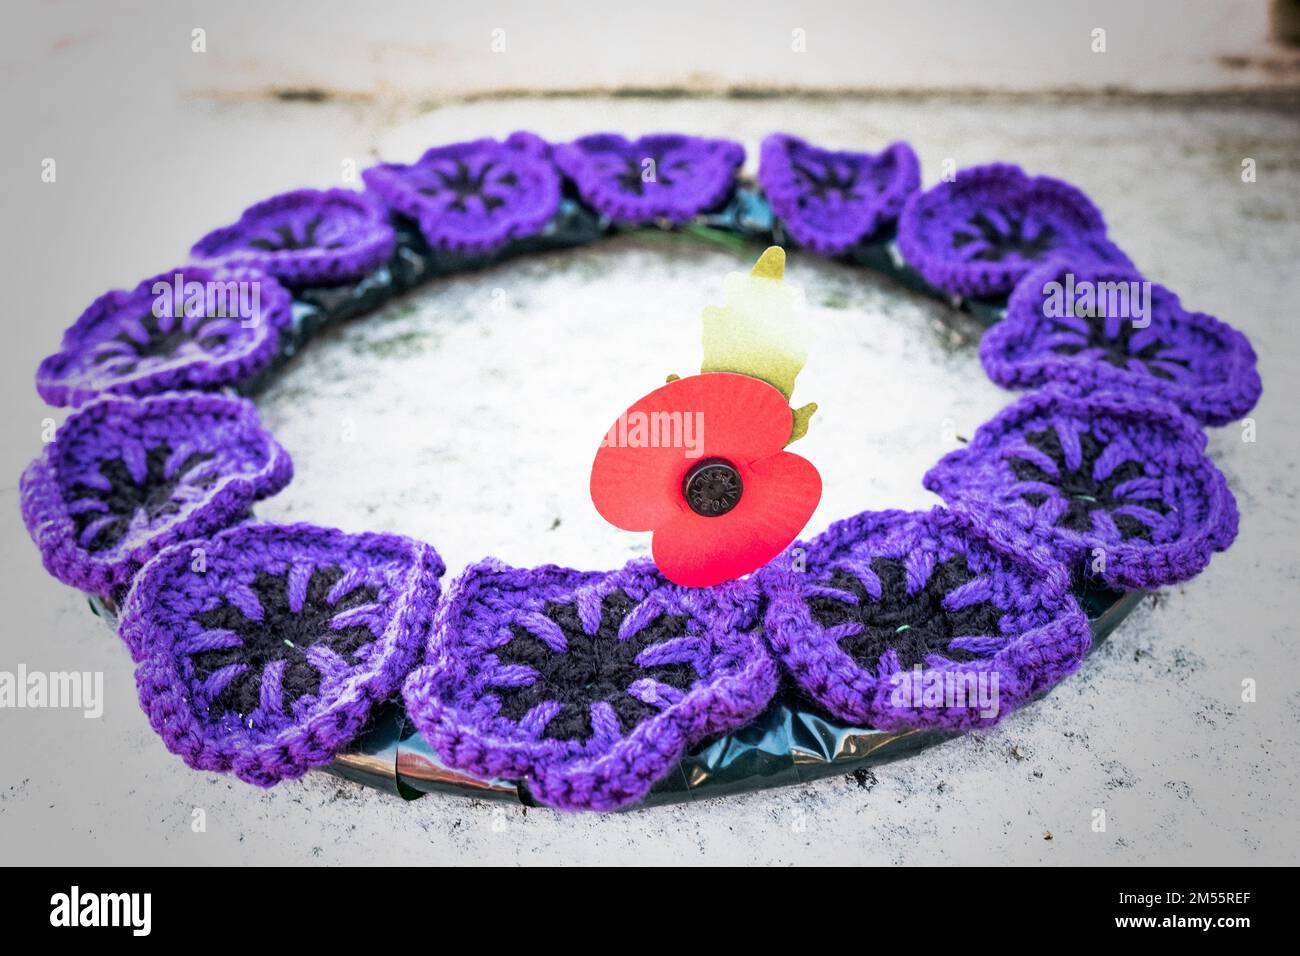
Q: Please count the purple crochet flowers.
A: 12